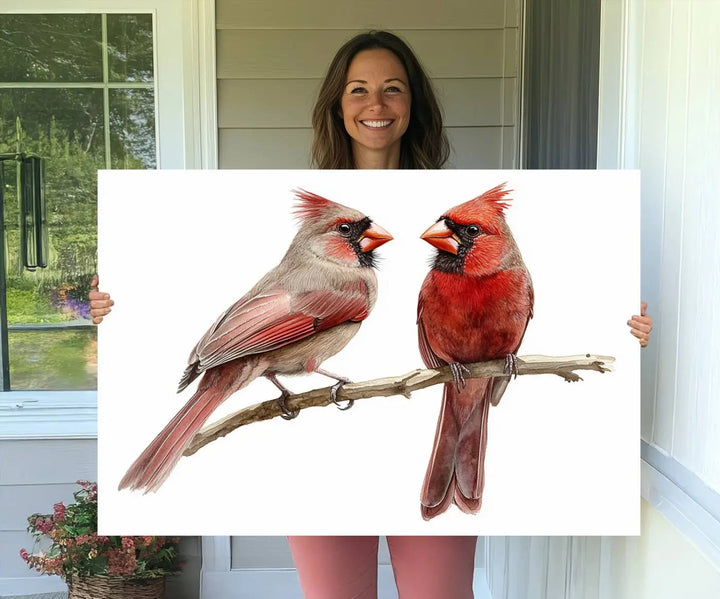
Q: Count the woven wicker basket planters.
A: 1